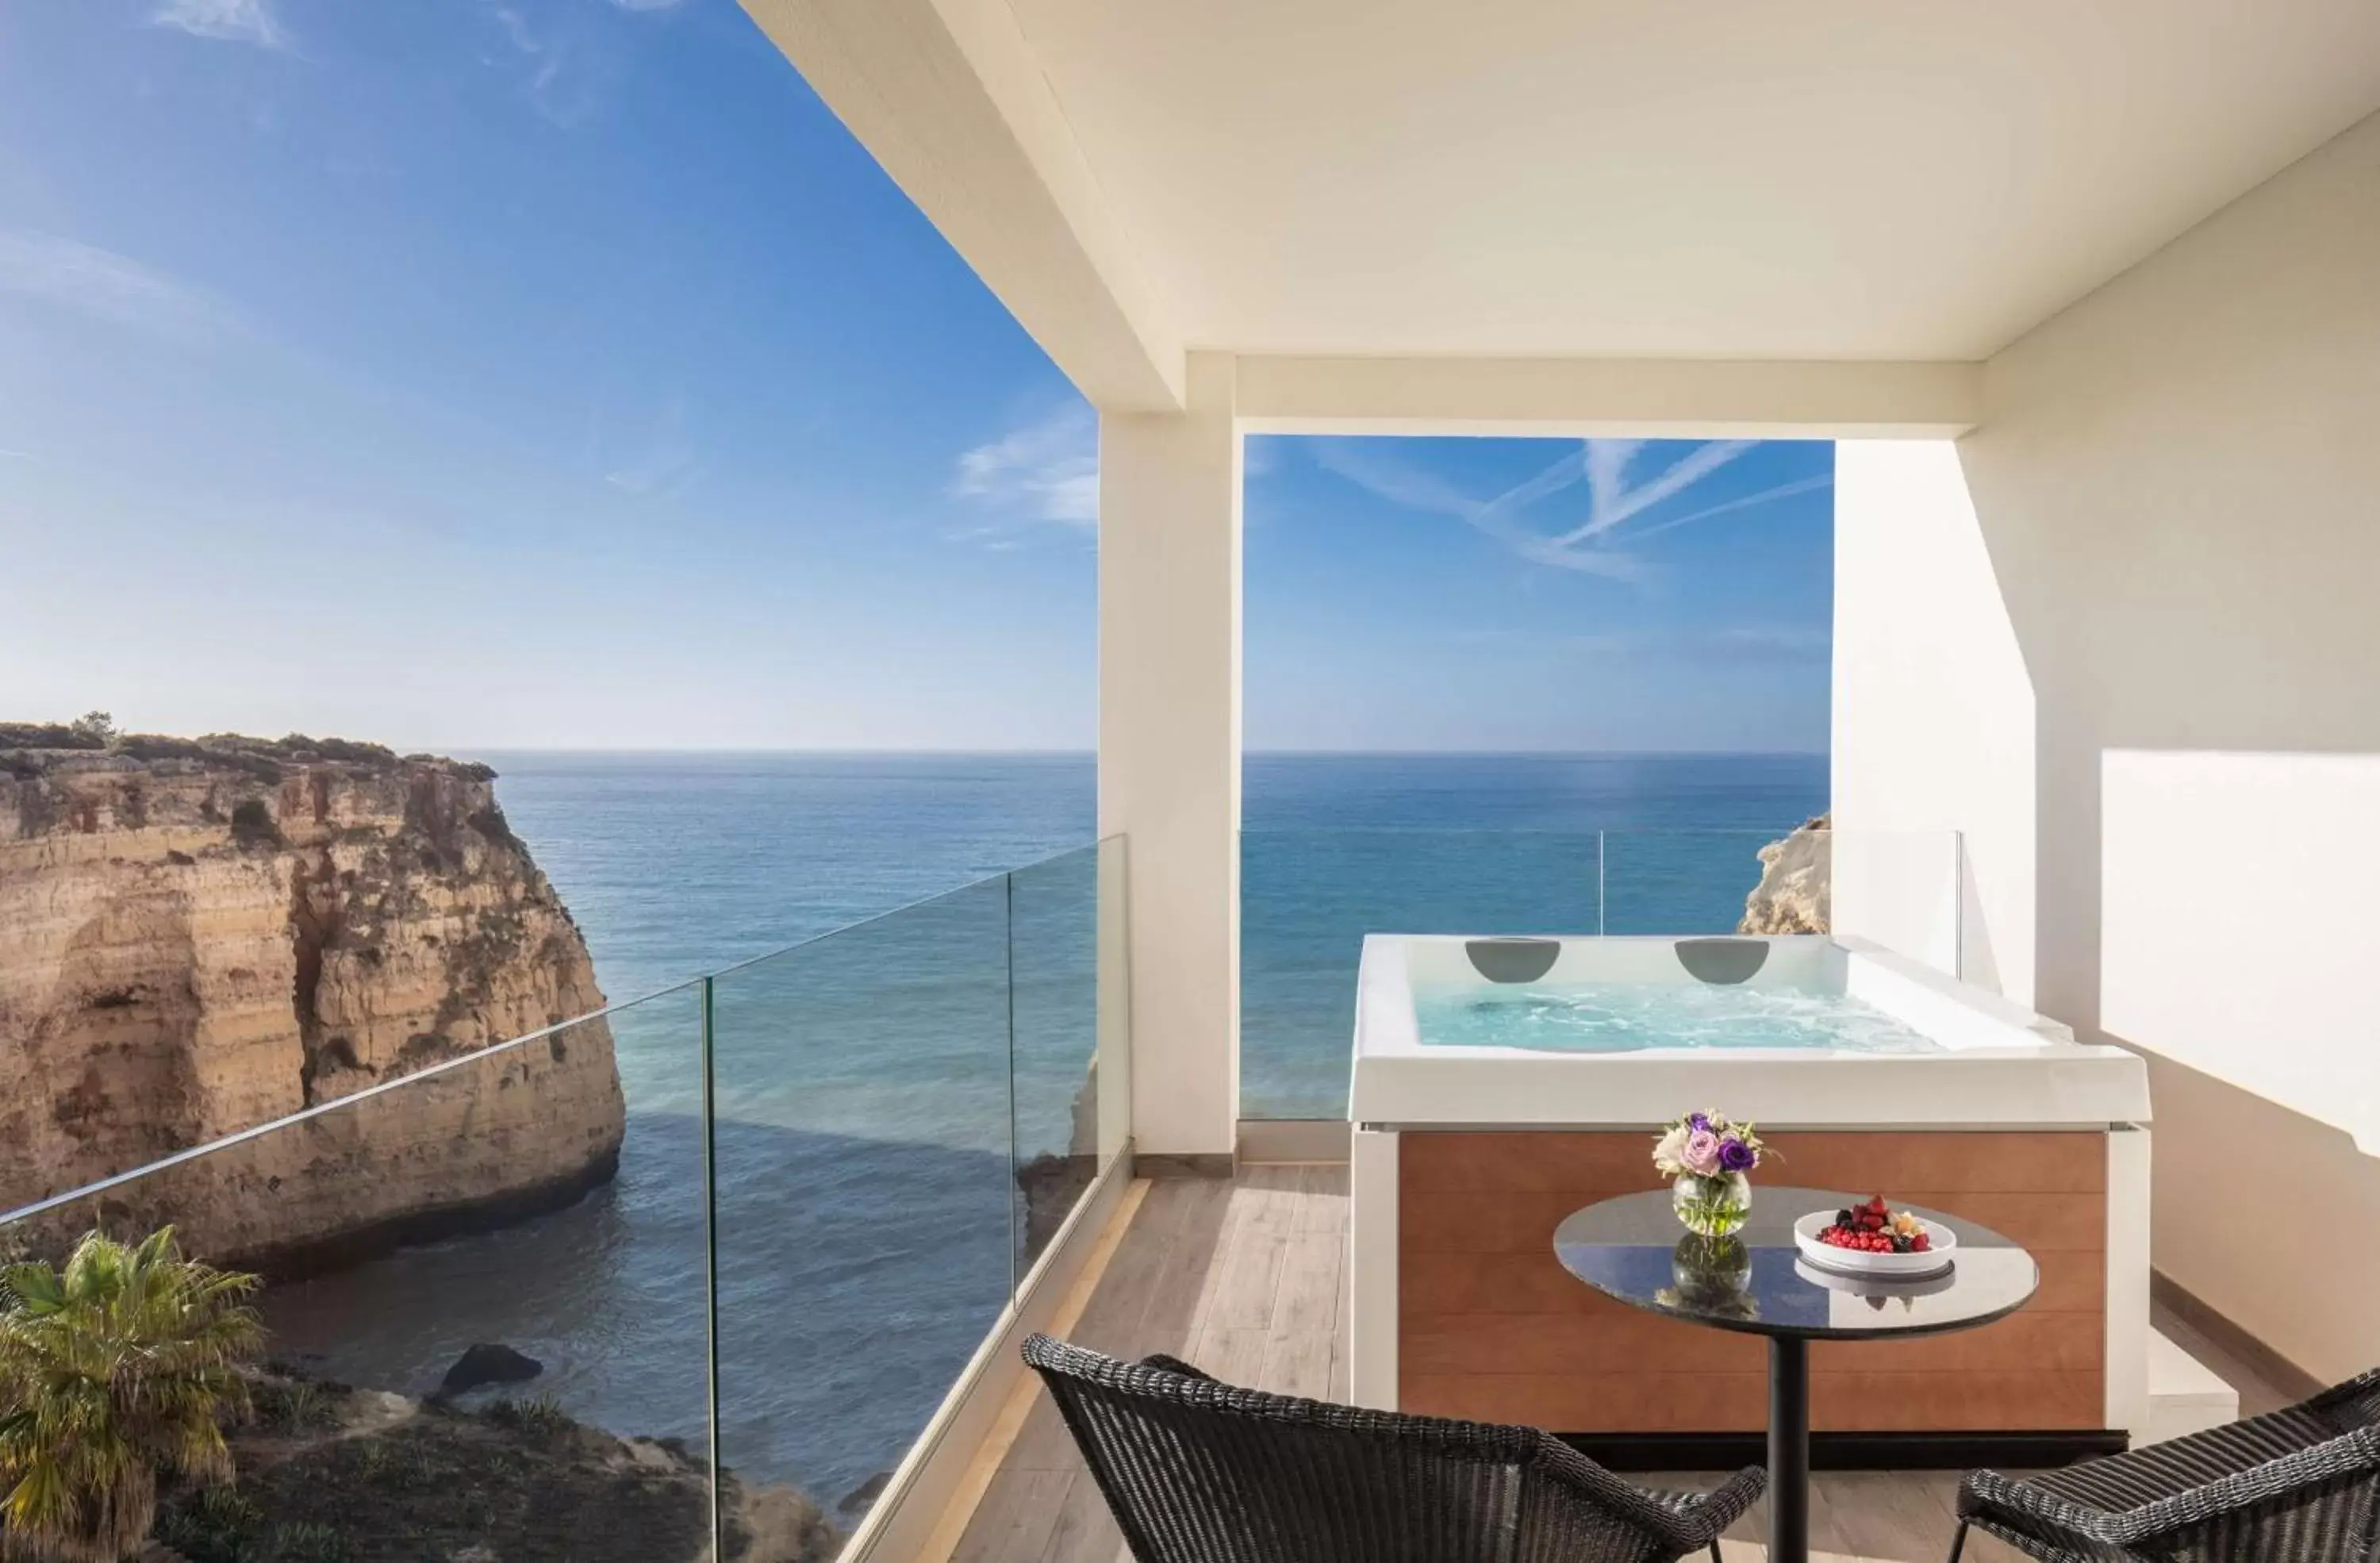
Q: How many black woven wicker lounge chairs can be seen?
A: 2